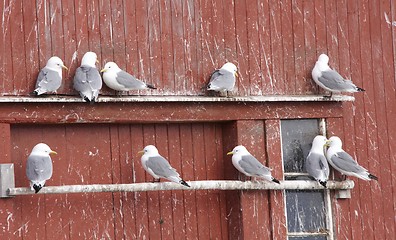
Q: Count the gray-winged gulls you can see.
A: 10